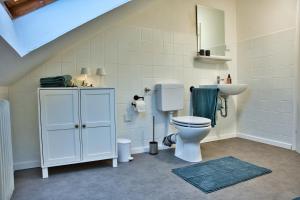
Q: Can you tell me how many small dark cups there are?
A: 2